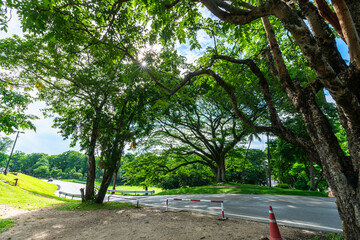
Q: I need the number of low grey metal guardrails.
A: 2